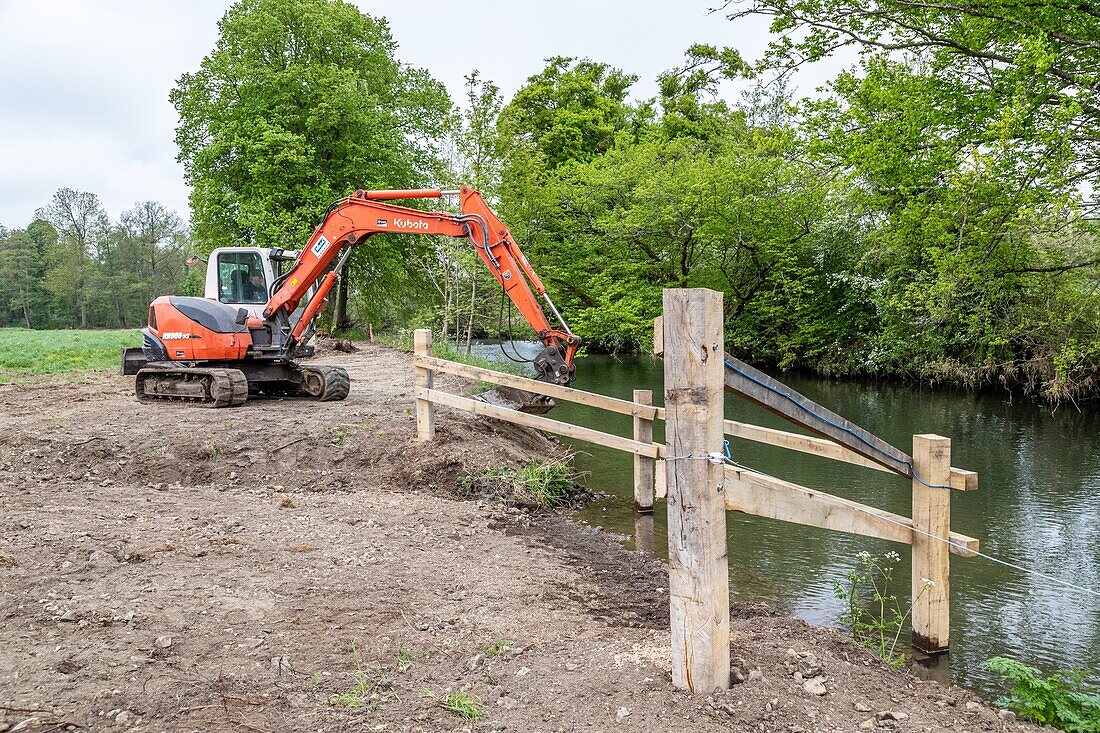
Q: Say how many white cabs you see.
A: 1